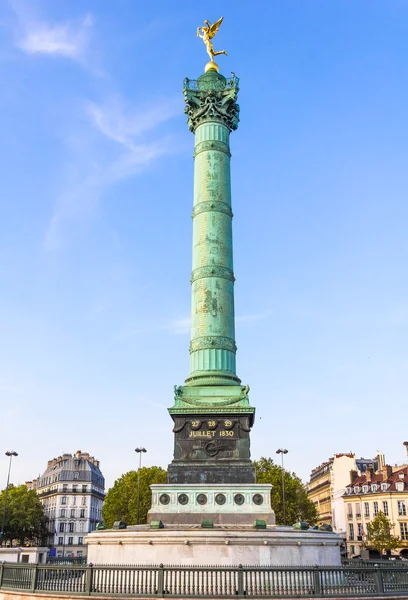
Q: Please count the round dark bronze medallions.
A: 6